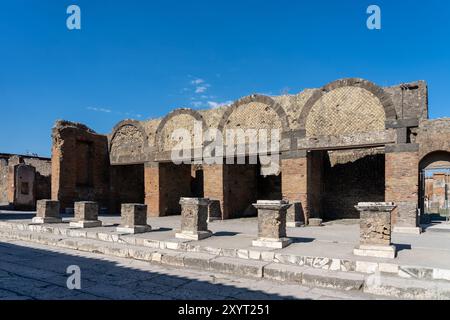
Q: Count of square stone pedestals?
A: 6